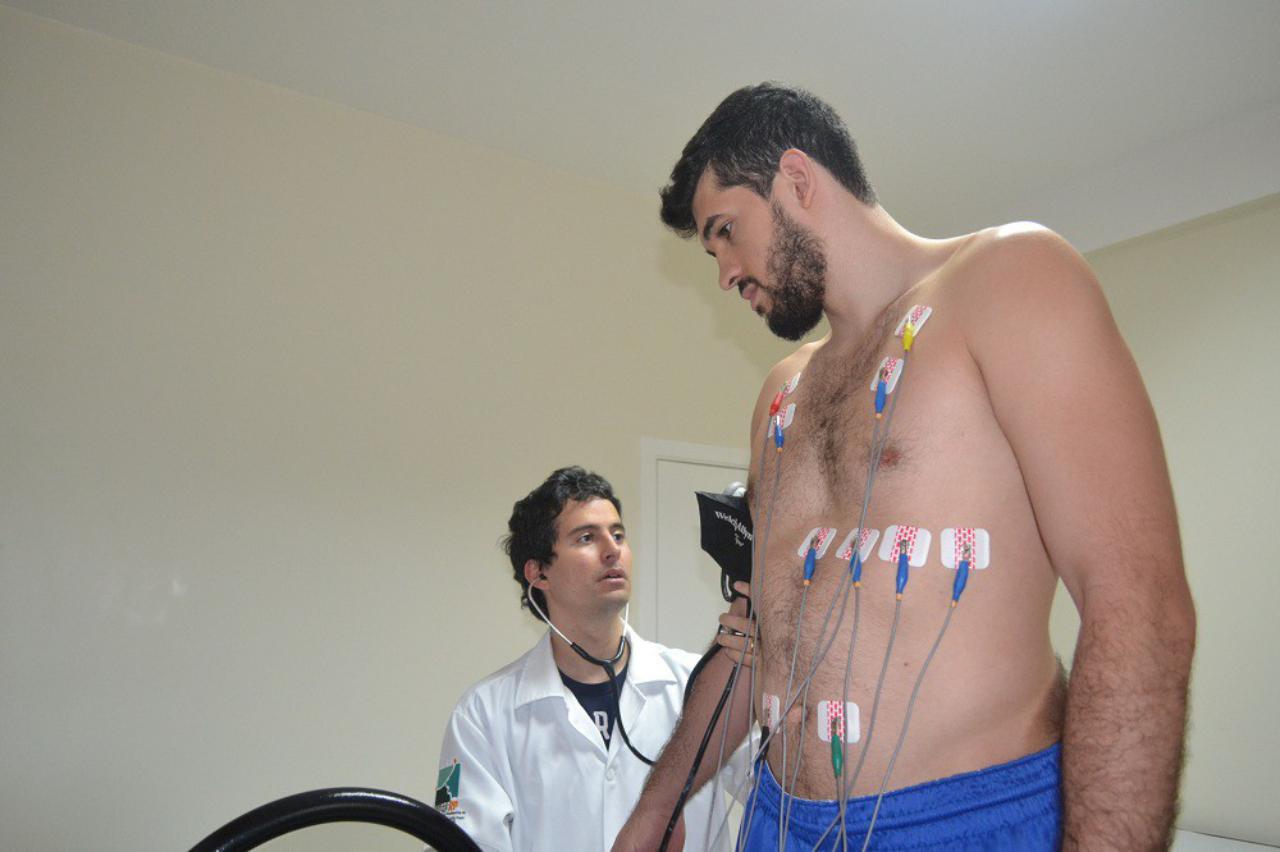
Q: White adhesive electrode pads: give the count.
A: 10